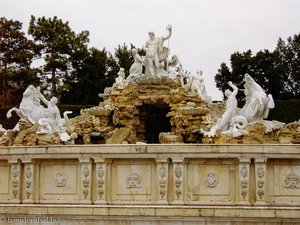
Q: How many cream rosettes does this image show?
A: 4